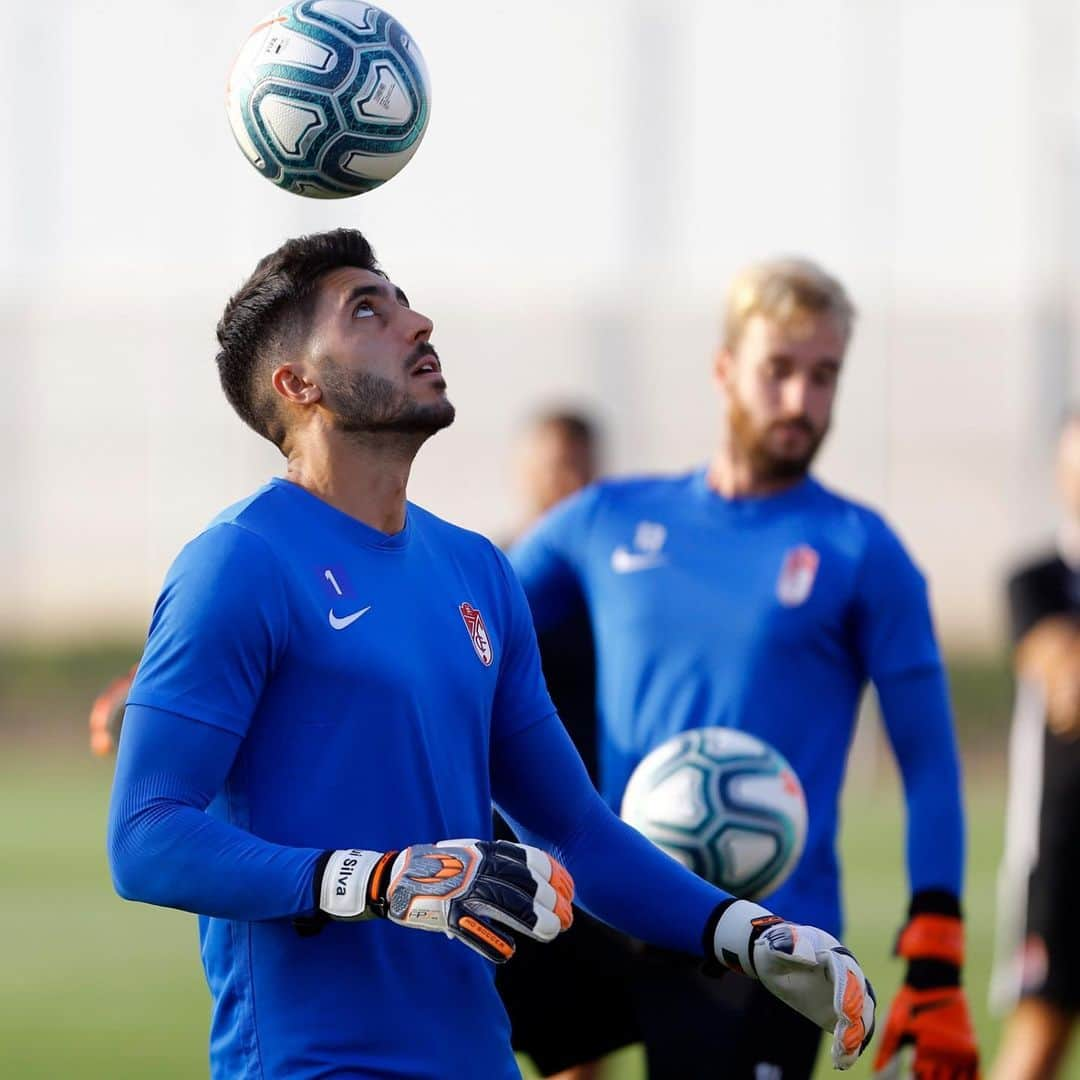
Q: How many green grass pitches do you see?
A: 1